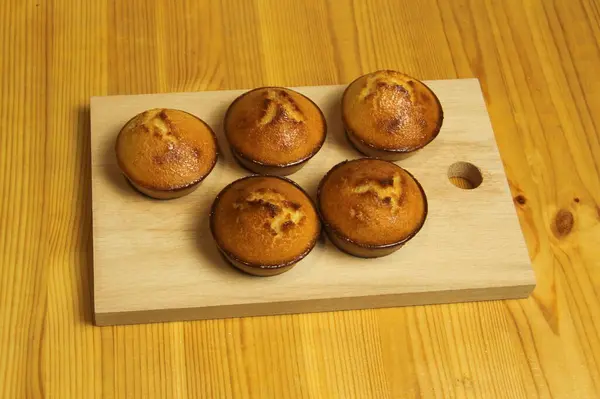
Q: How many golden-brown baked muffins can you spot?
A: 5